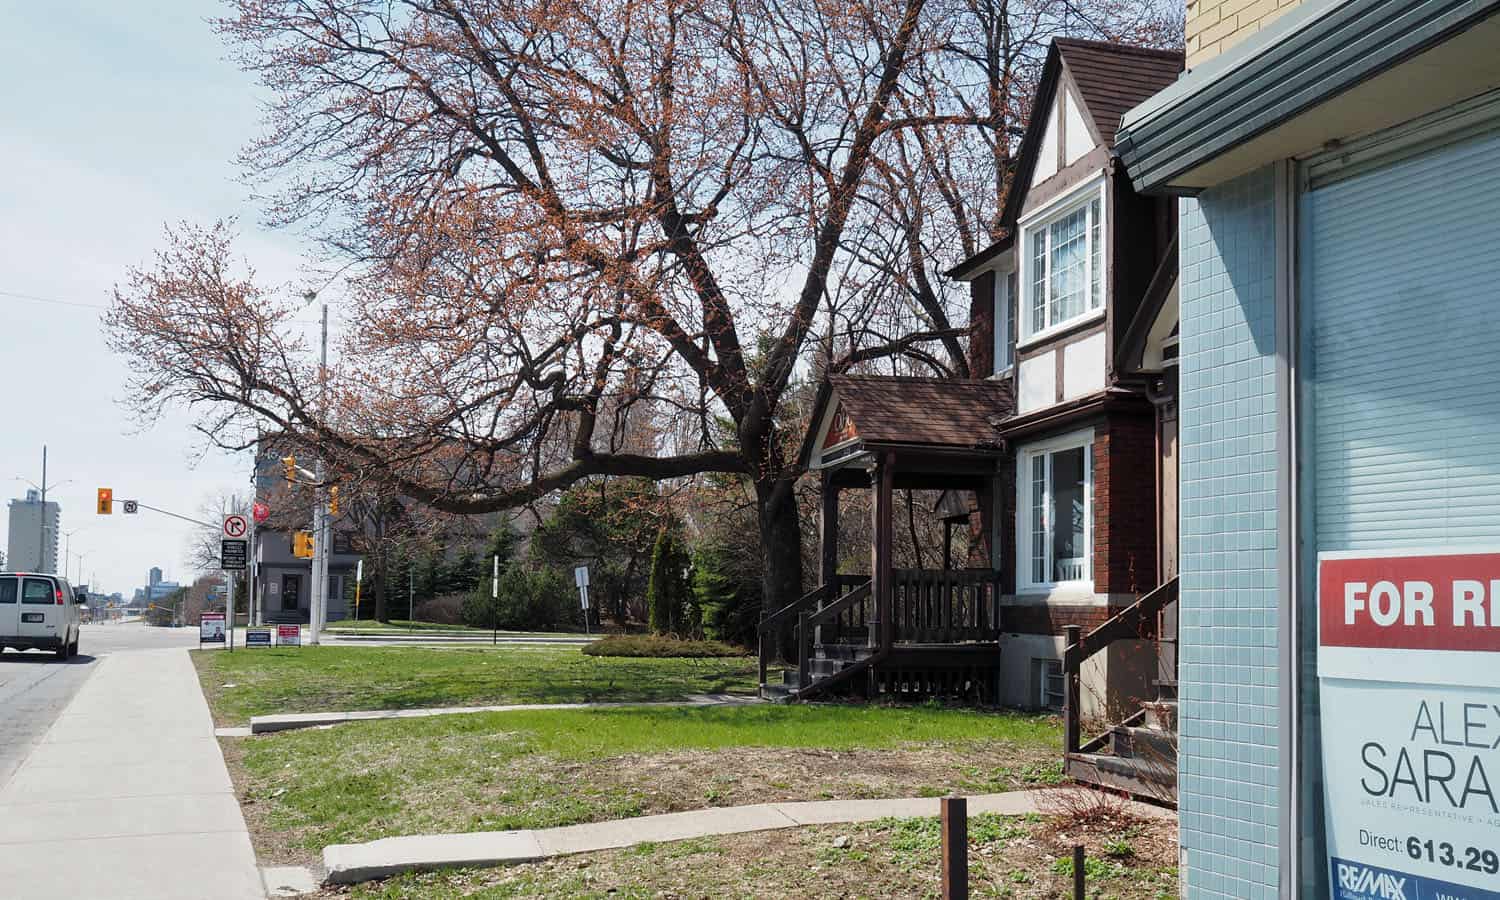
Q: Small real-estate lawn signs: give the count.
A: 3